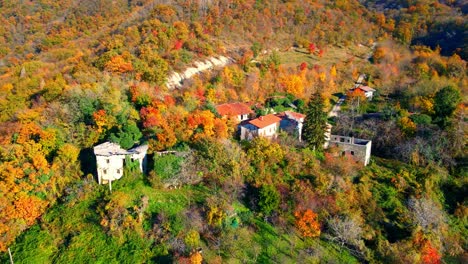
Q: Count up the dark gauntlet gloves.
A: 0